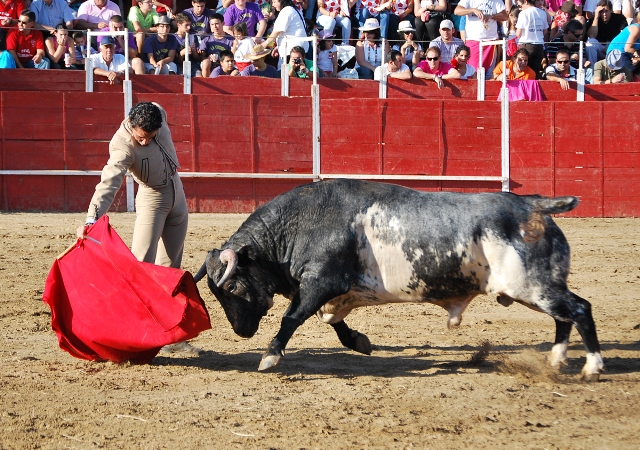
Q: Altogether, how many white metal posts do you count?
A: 9